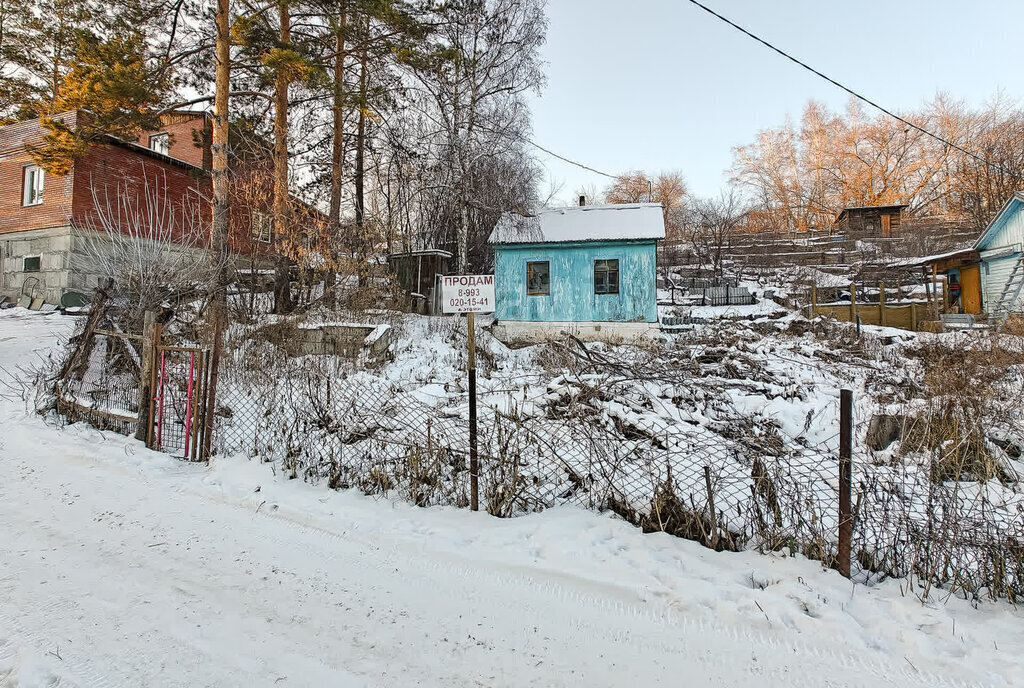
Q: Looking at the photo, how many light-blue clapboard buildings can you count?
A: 2